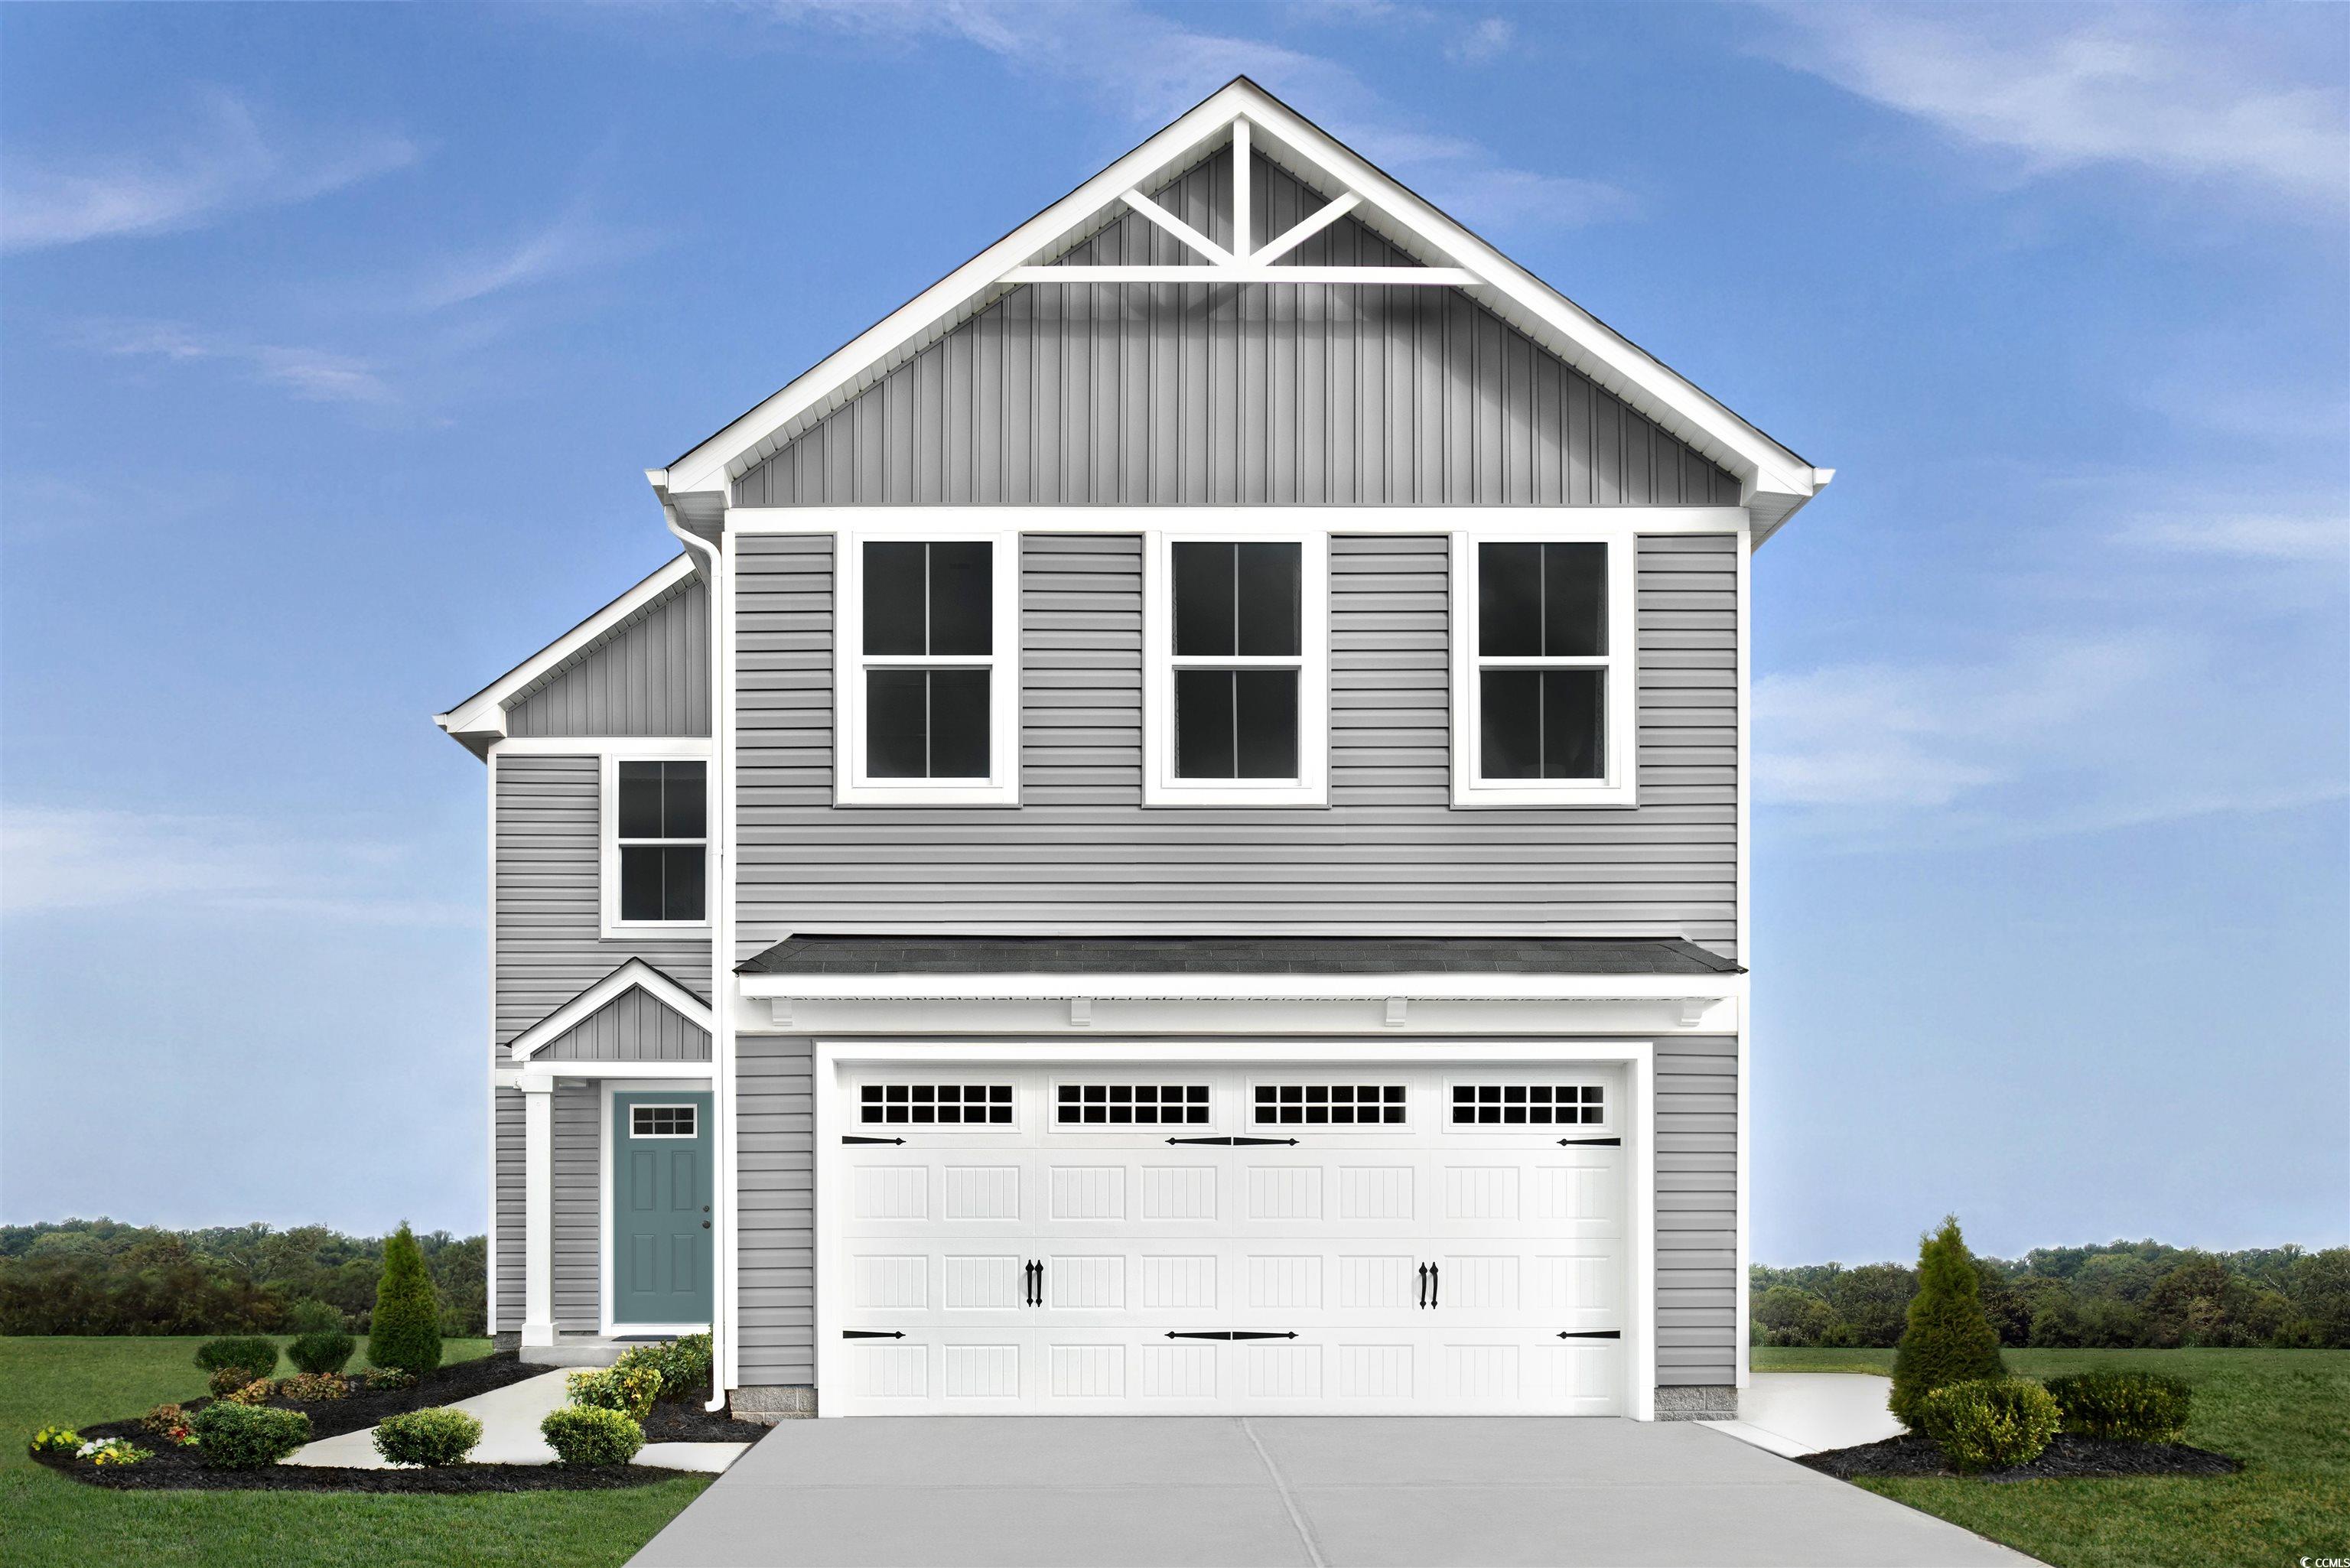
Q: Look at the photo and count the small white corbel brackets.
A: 4